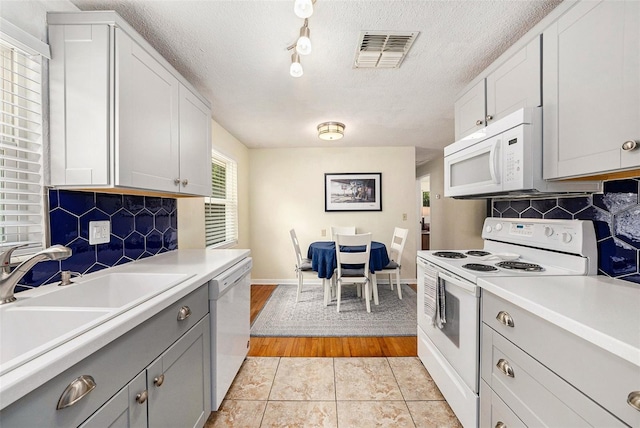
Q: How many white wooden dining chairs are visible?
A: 4